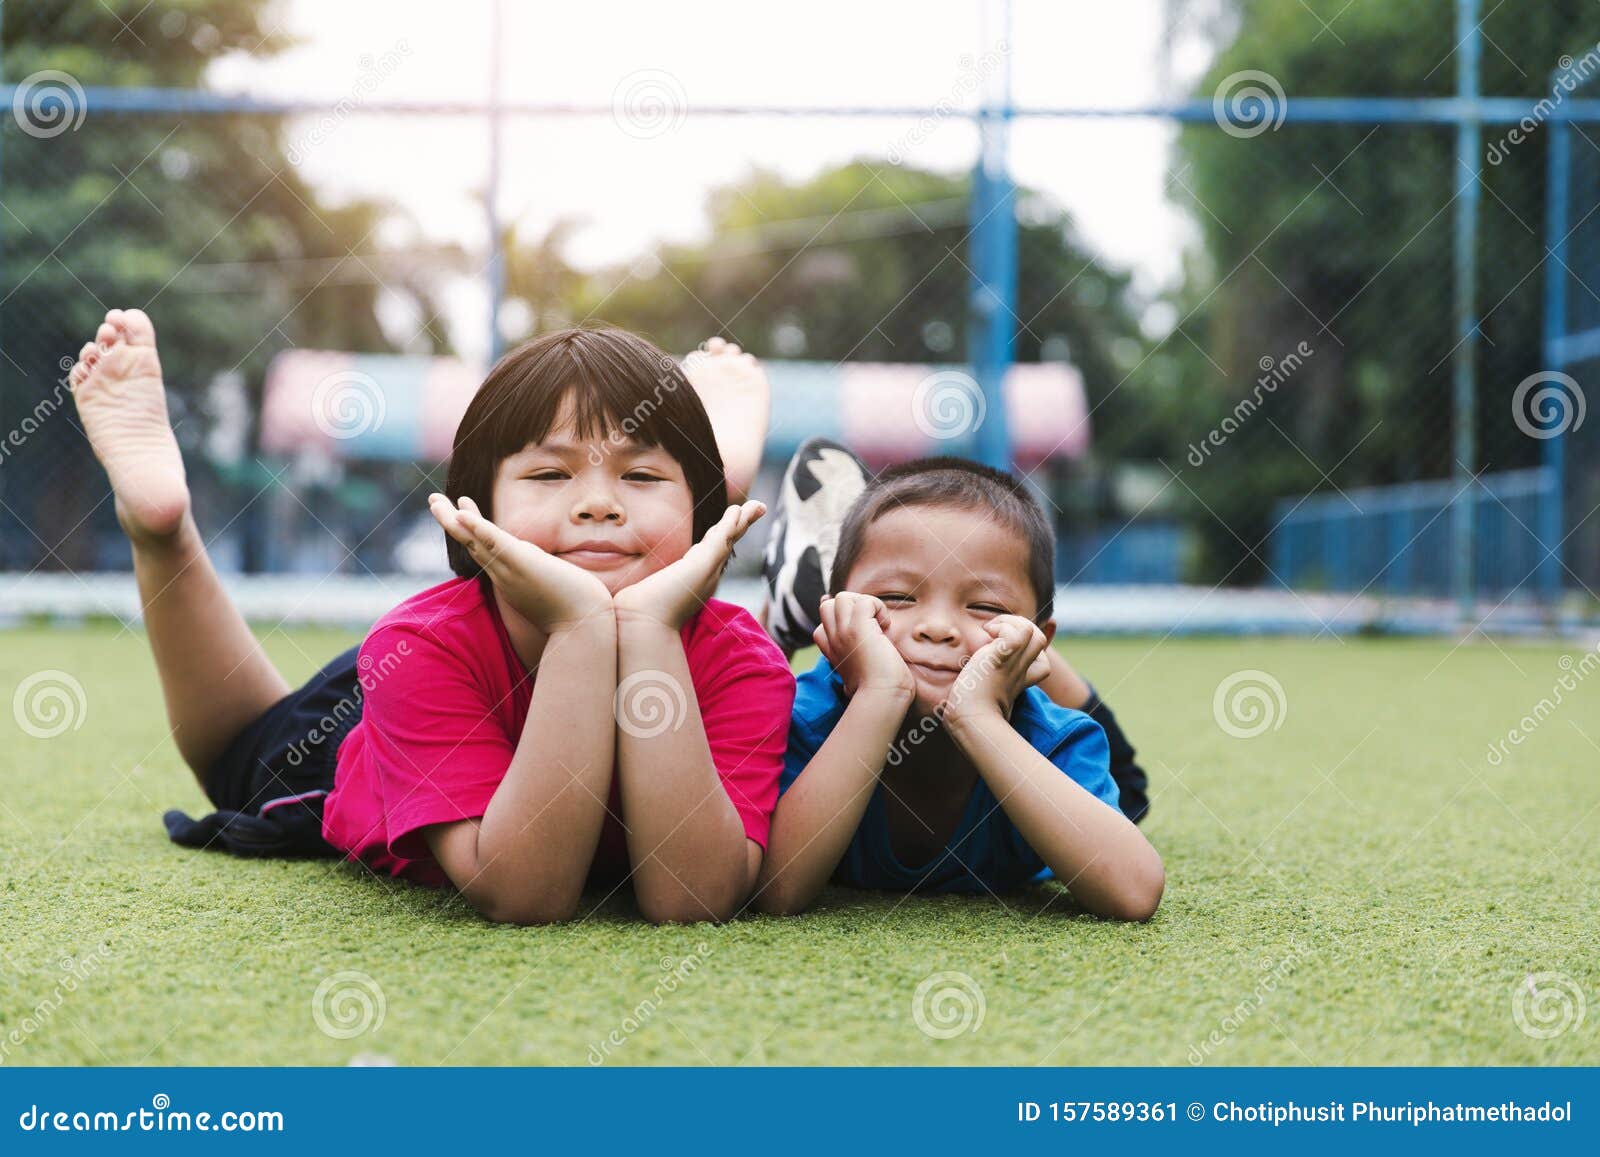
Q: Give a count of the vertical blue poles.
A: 4